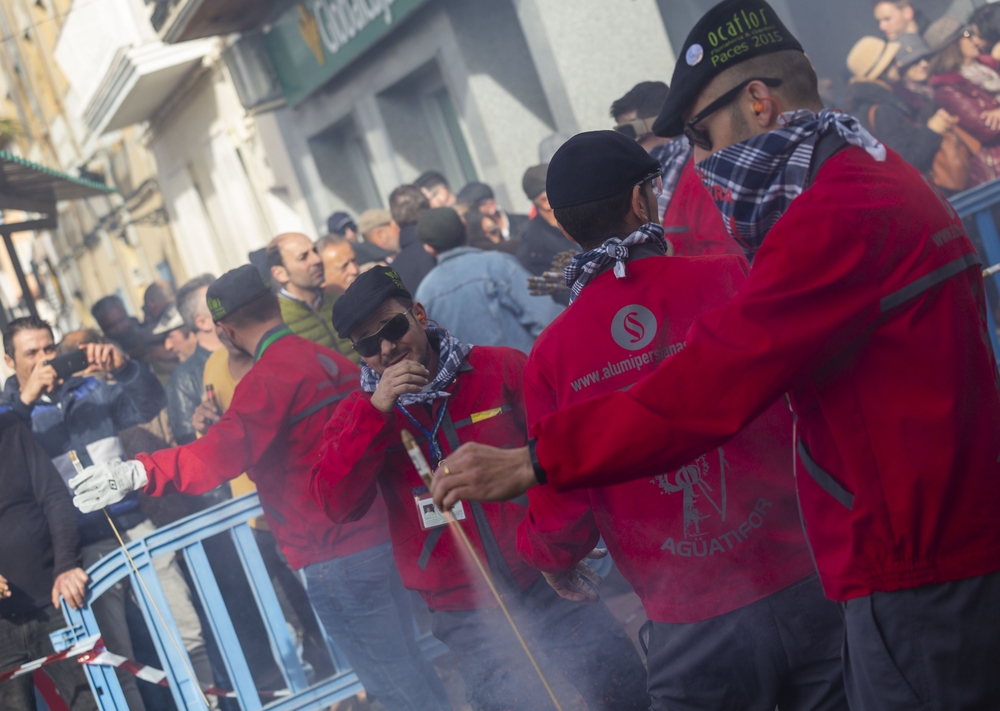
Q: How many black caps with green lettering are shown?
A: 3